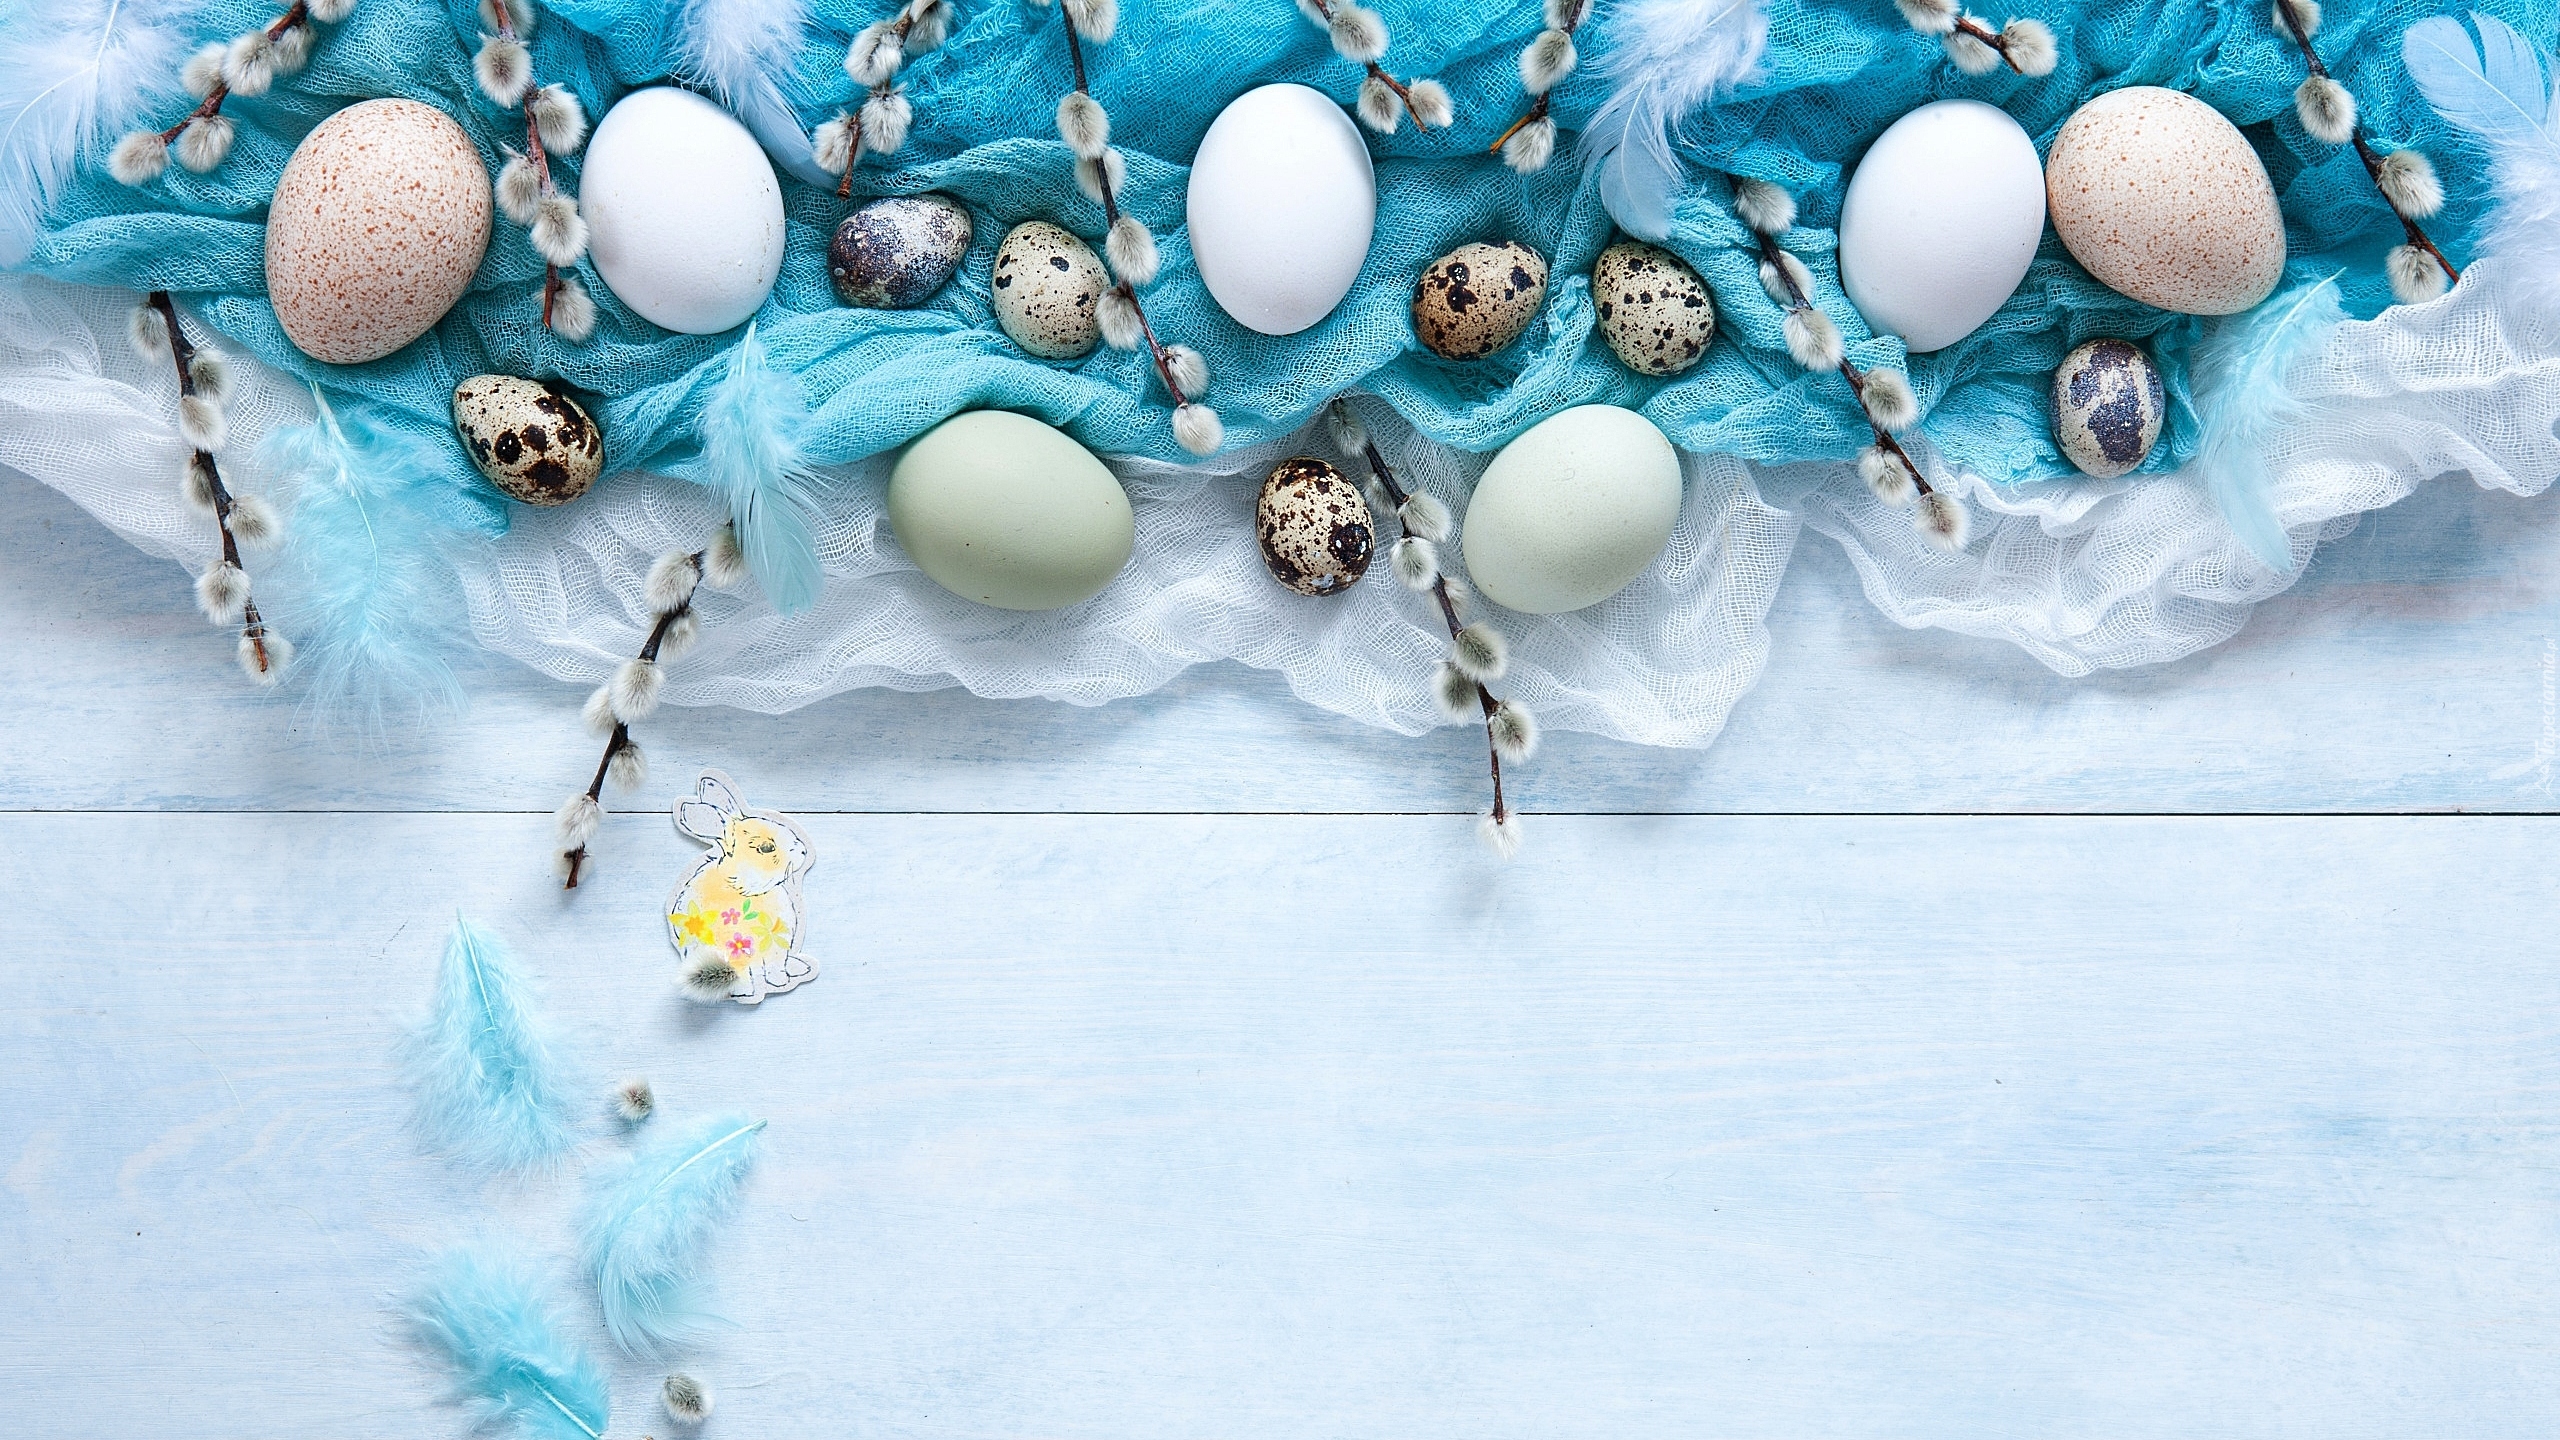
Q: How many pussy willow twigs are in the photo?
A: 12